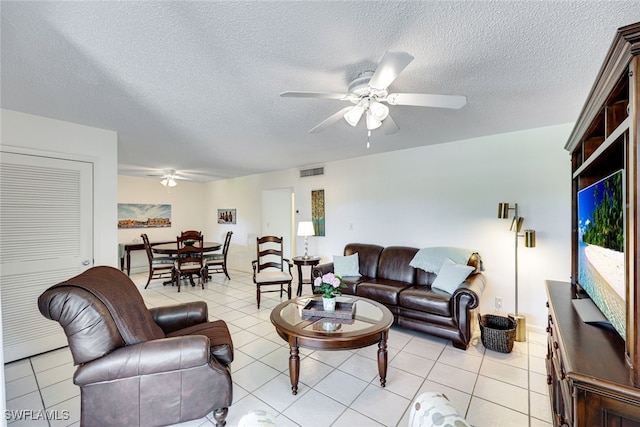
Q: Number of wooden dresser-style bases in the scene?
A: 1